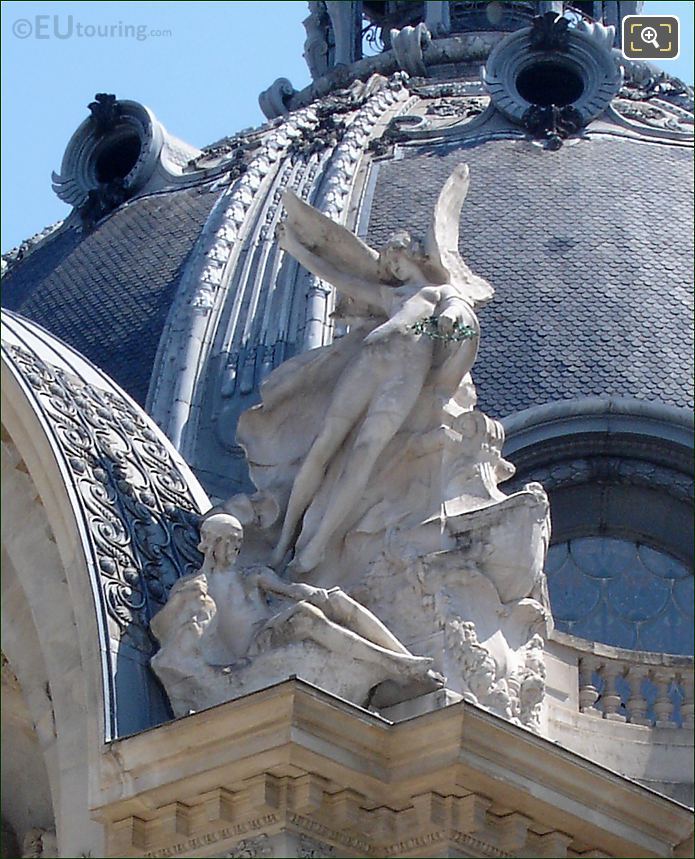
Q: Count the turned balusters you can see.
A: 5